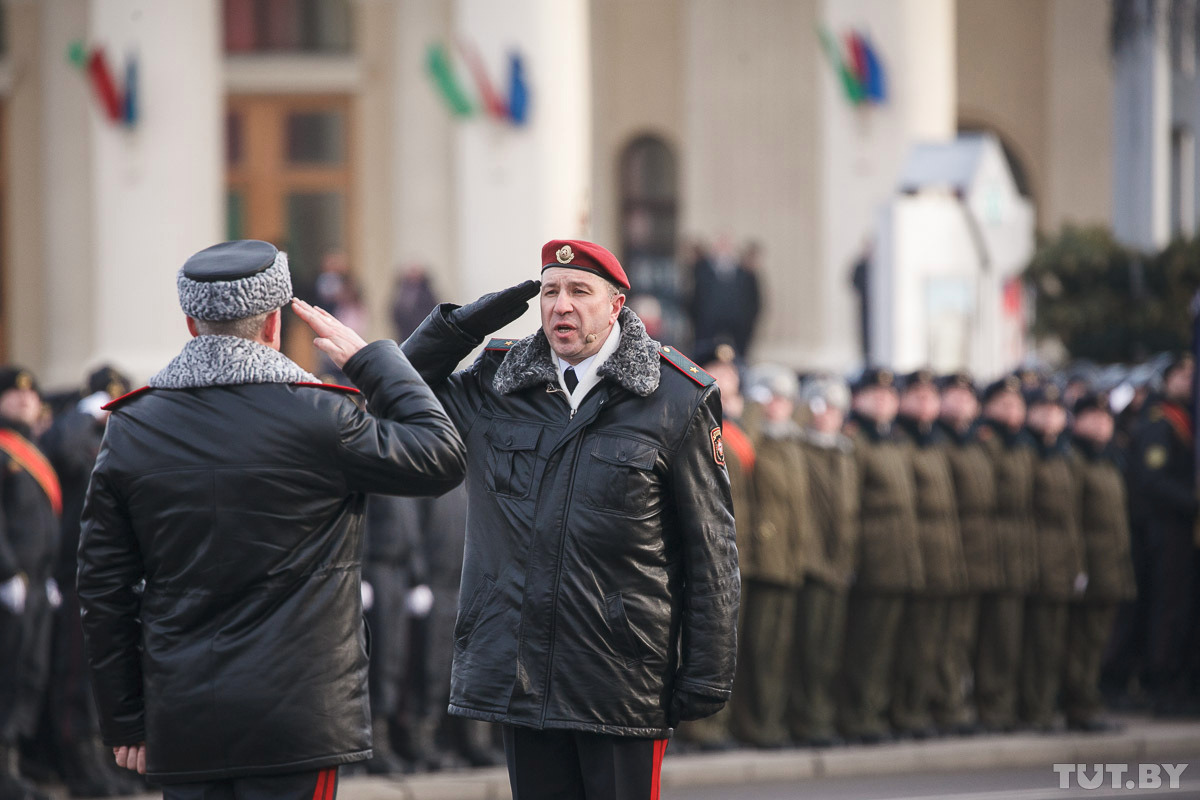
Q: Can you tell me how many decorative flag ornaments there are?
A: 3